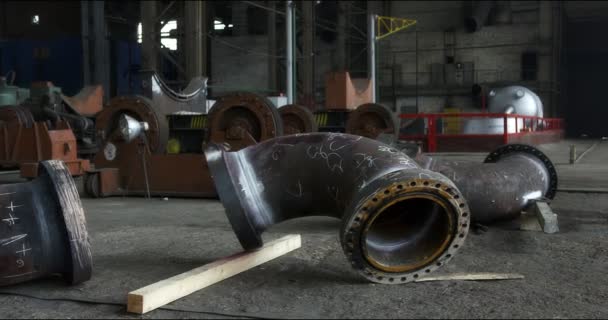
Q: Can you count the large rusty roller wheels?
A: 4